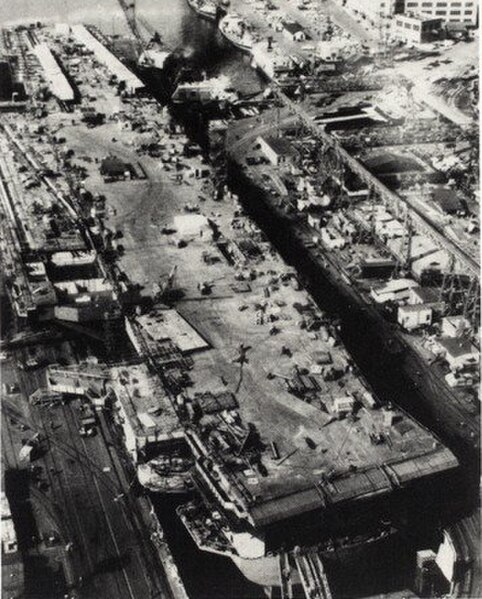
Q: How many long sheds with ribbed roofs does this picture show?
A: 2